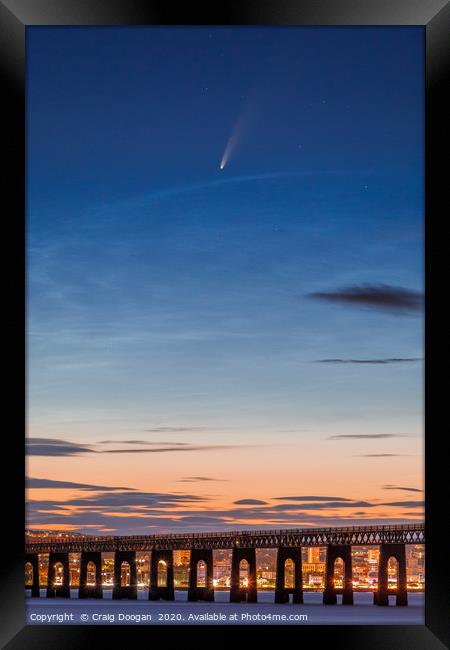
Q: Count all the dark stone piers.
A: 10